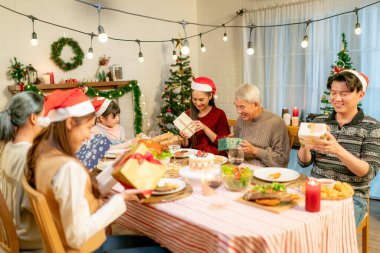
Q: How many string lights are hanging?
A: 11